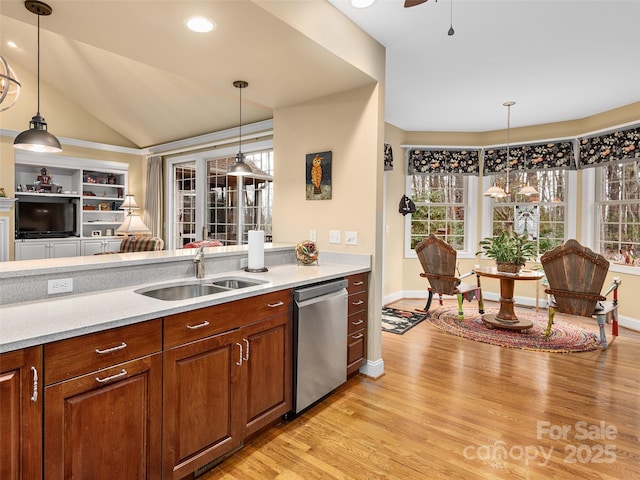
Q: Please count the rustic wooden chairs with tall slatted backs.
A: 2